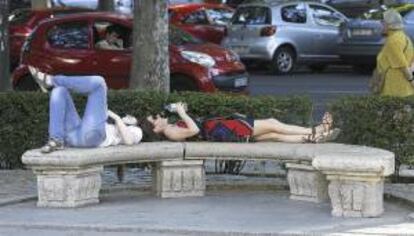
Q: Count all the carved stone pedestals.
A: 4